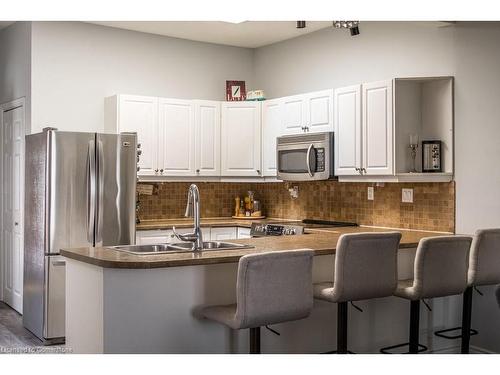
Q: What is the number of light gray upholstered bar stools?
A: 4